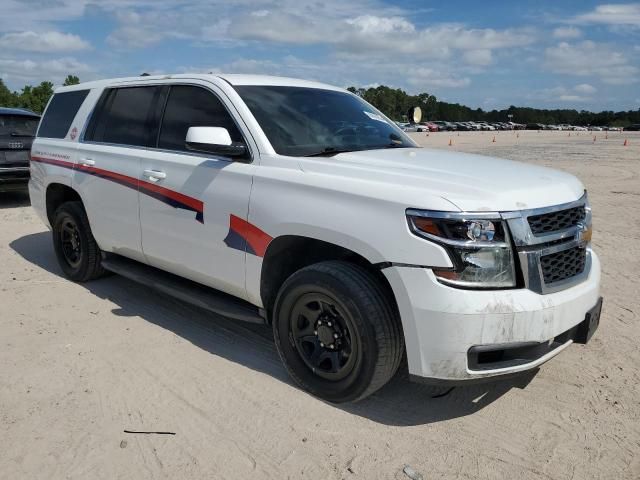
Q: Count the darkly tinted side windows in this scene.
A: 3